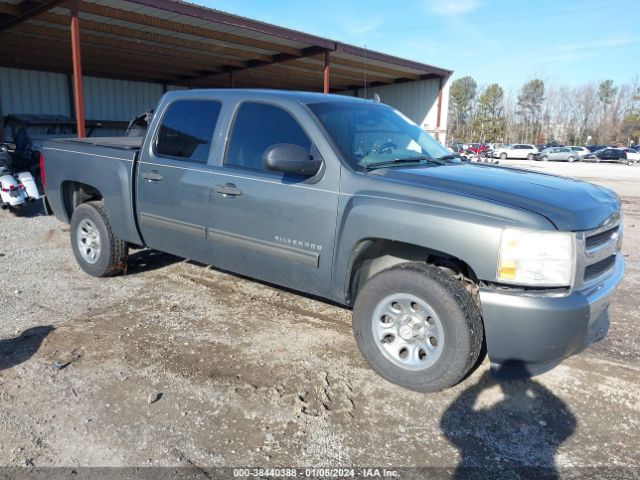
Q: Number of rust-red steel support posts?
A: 3